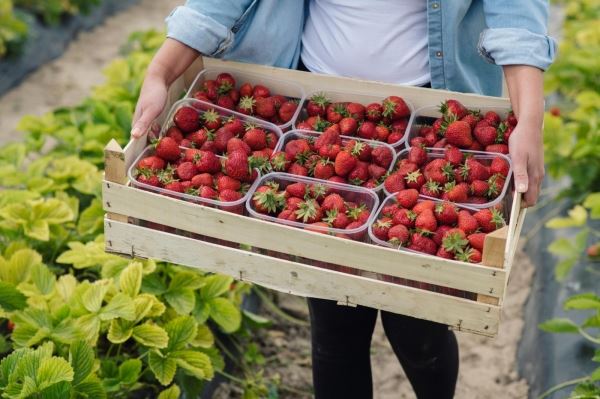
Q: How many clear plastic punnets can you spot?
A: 9